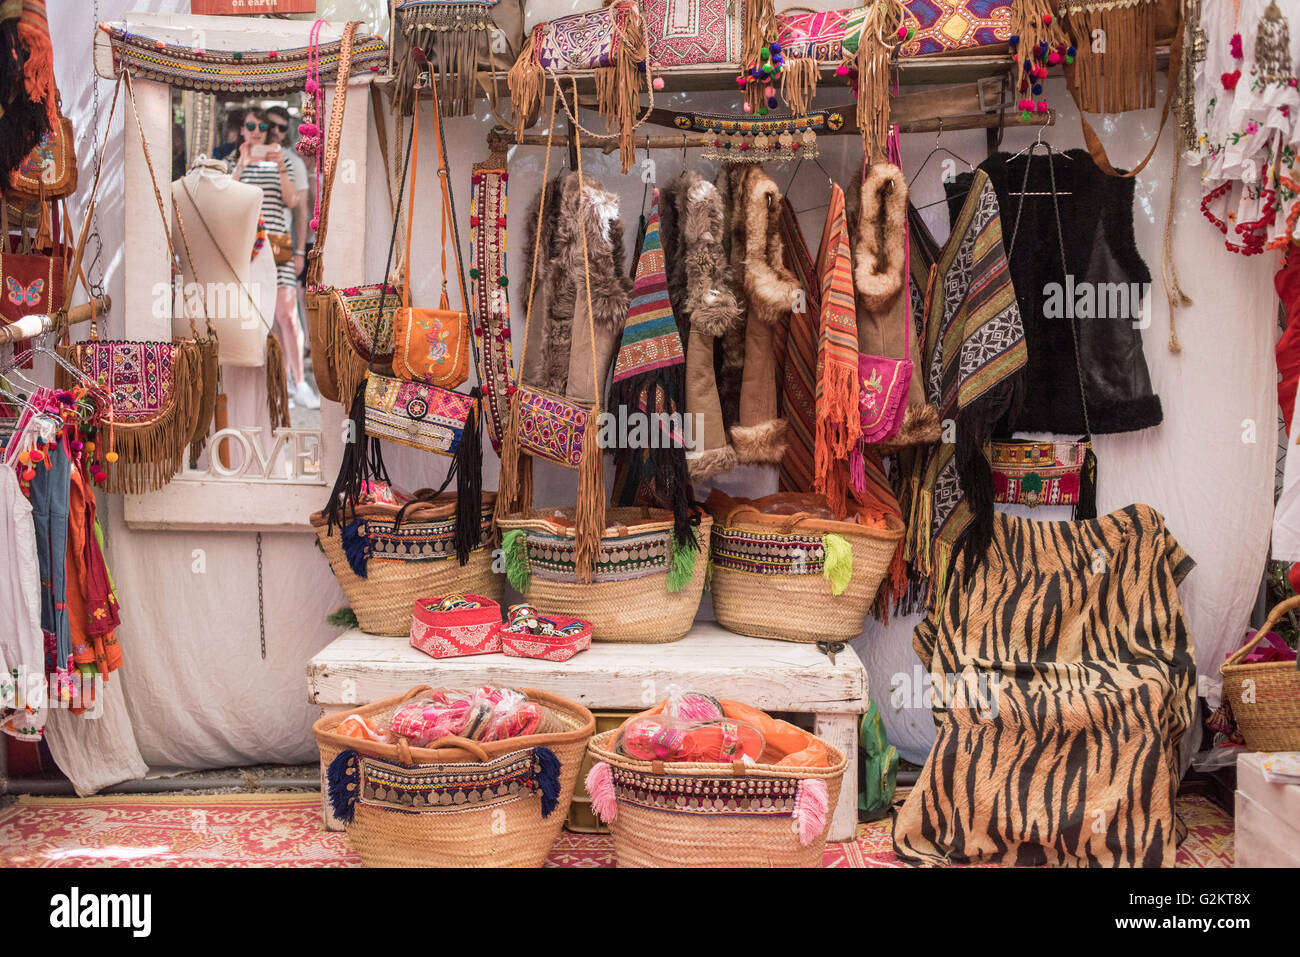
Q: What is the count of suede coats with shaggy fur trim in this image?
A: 4